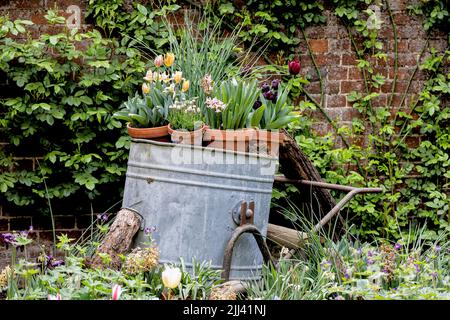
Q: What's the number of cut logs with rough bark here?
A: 2